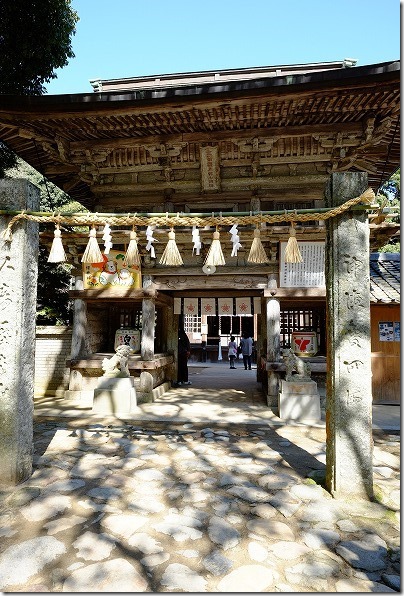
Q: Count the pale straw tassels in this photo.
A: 7